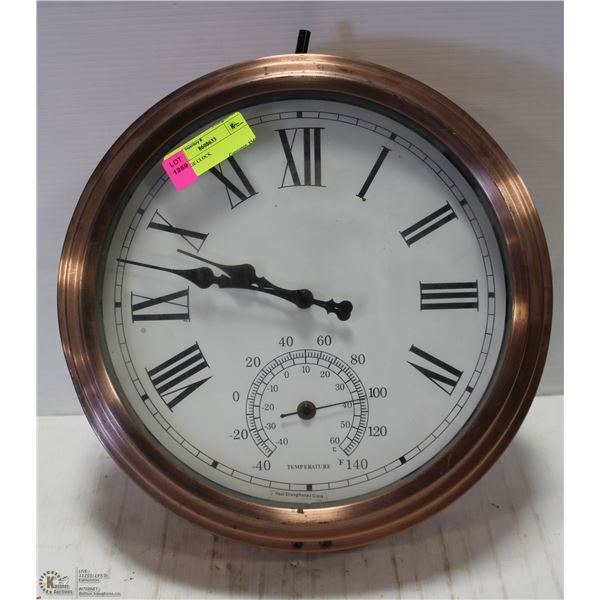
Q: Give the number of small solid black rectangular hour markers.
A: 11